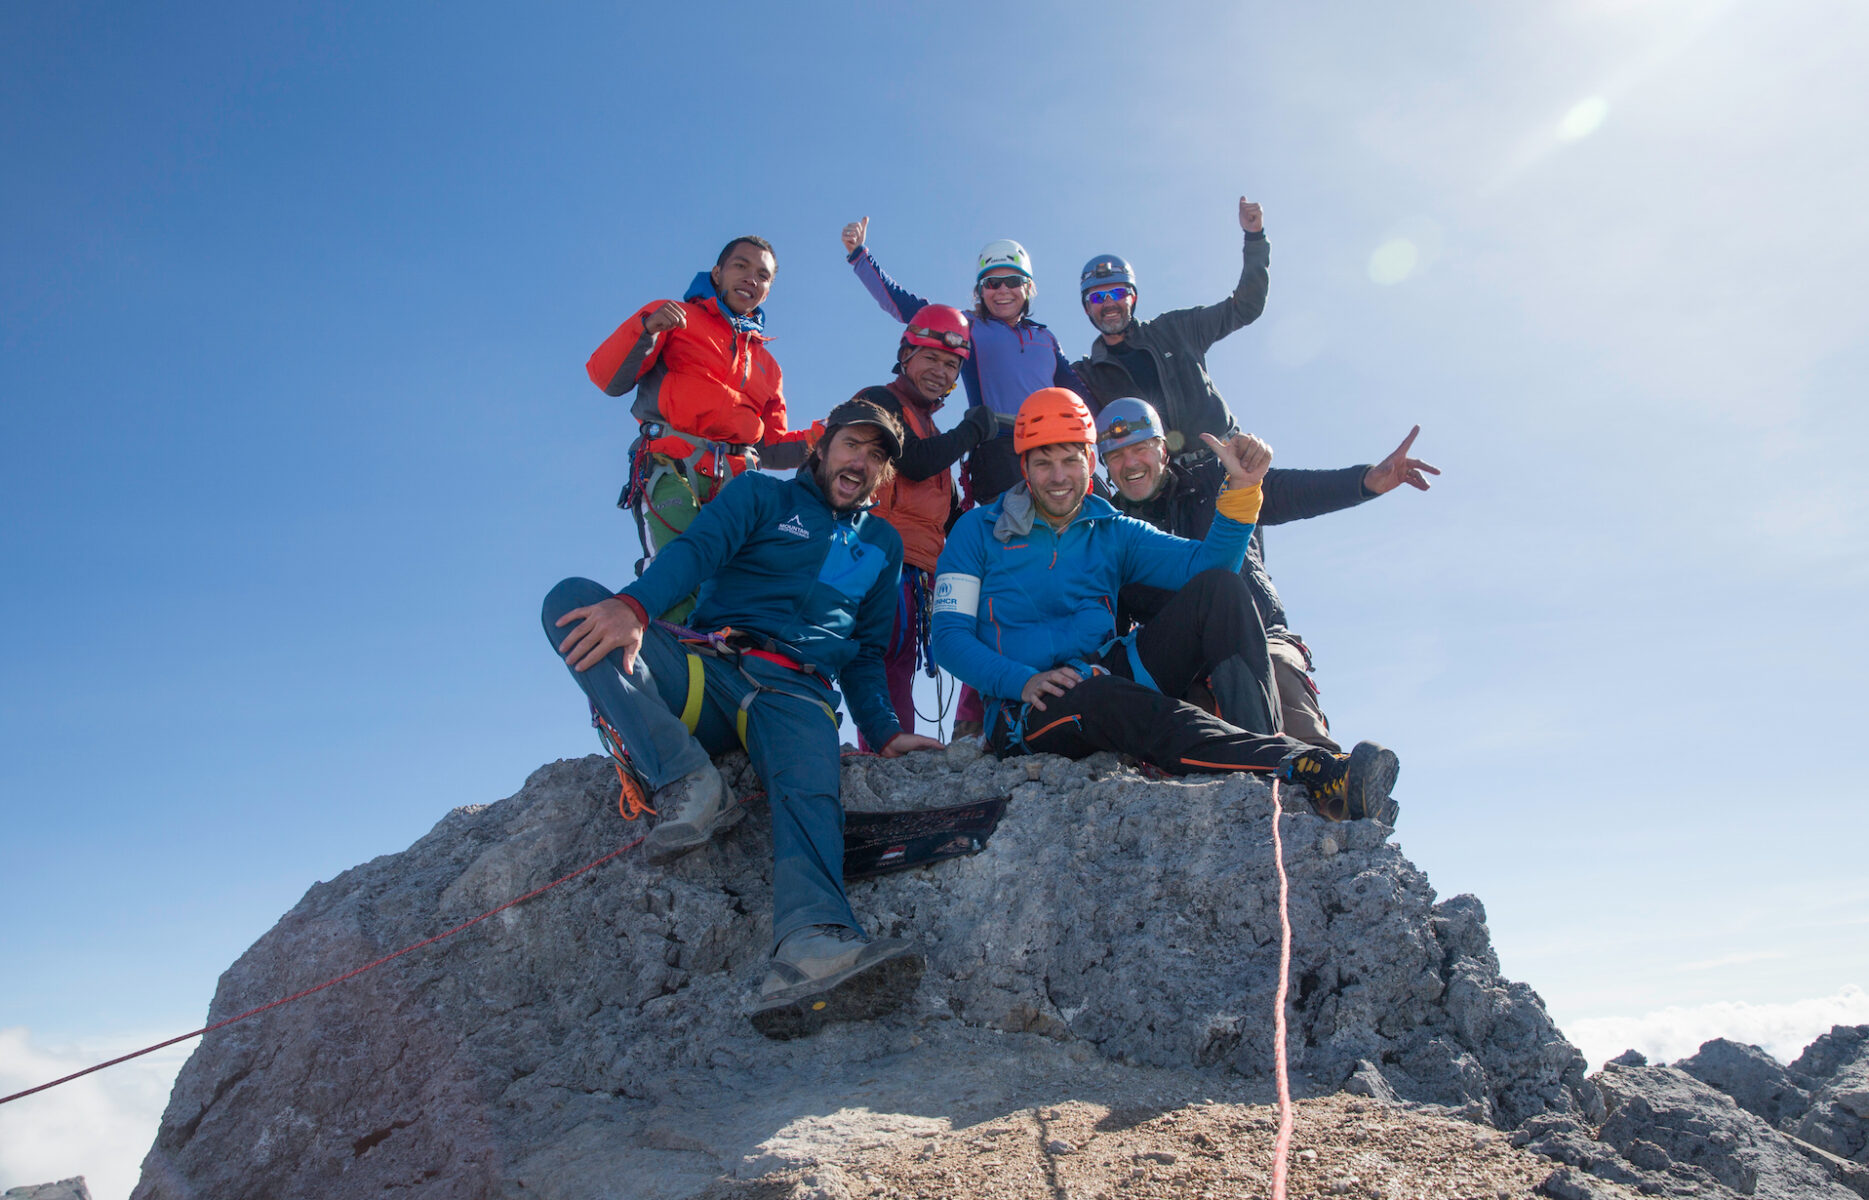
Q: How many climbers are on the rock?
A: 7